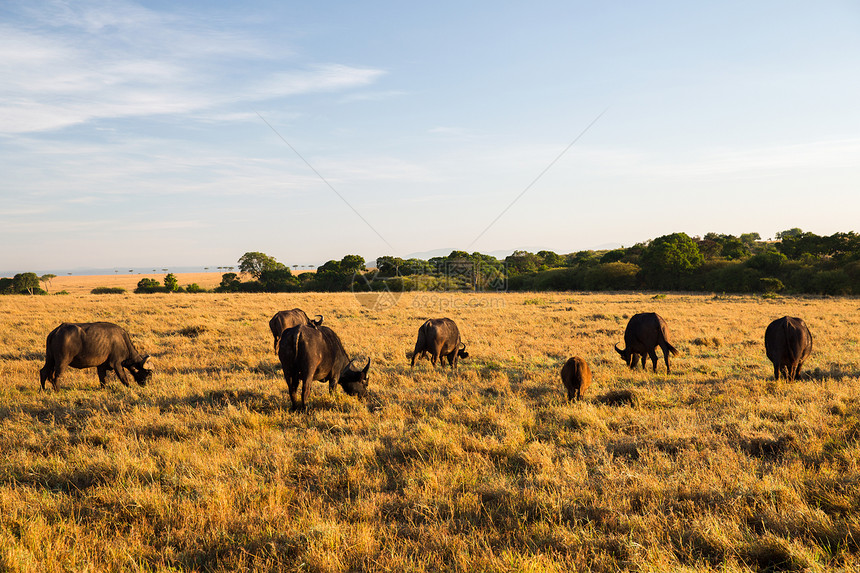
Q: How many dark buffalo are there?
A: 6